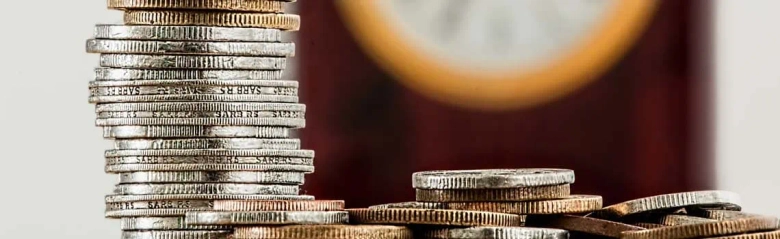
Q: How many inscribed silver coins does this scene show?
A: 4